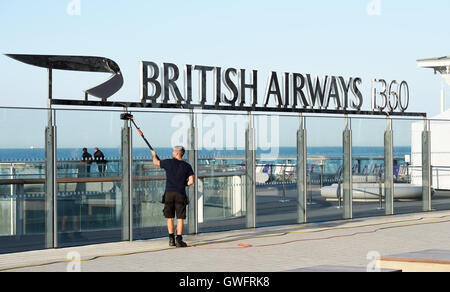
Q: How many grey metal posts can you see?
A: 8